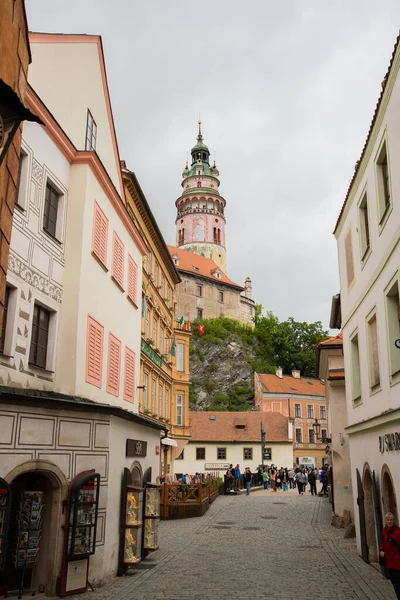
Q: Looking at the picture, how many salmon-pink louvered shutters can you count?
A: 6